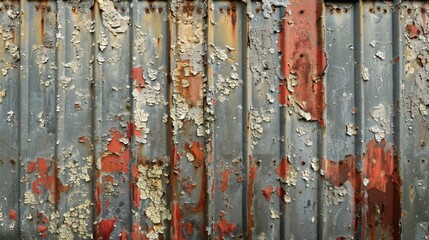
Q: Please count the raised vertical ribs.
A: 11